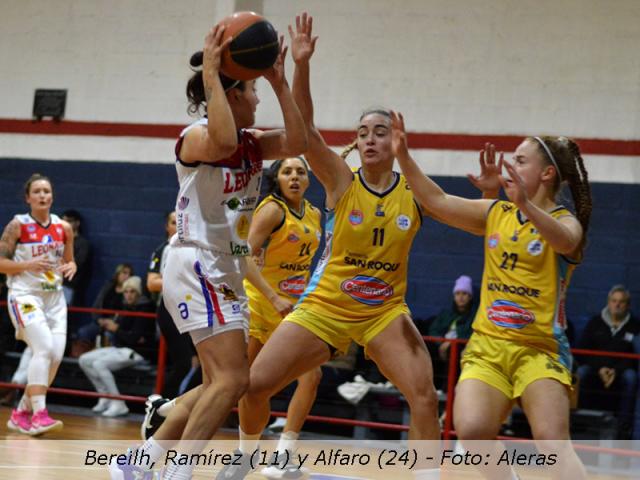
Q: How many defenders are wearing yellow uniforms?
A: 3